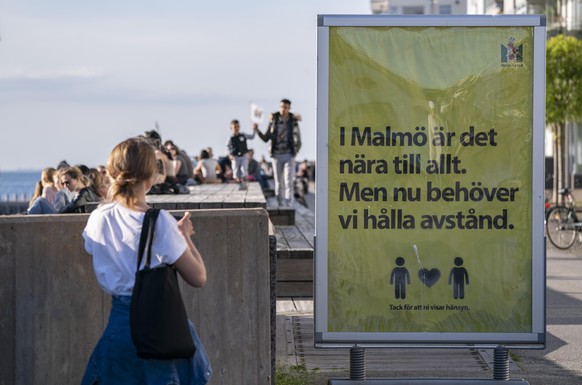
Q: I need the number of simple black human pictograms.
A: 2